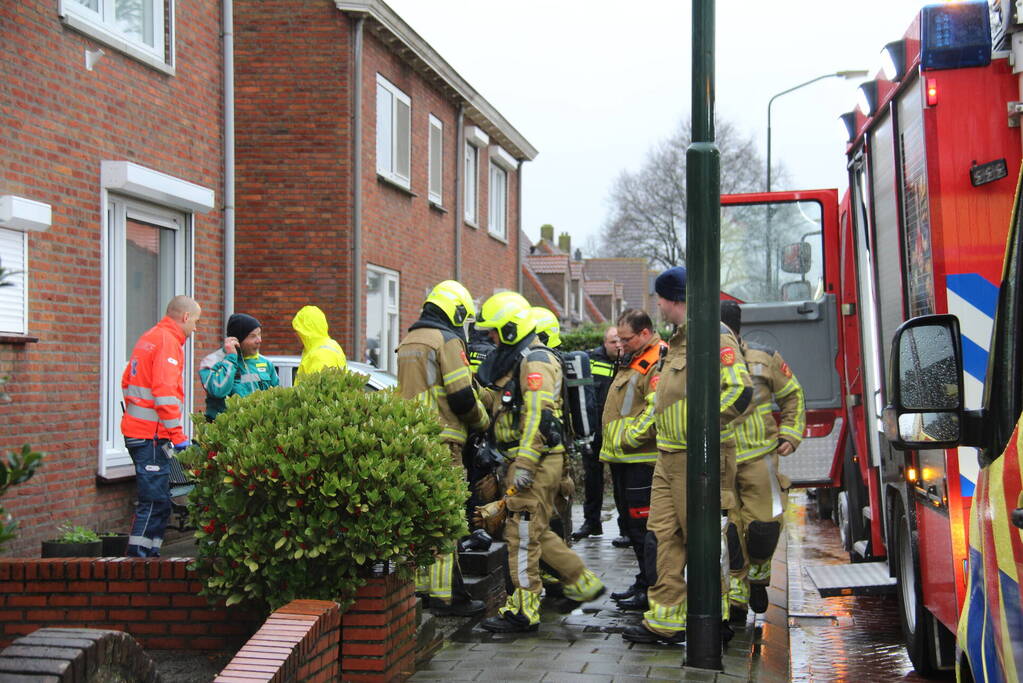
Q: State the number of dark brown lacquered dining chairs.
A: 0